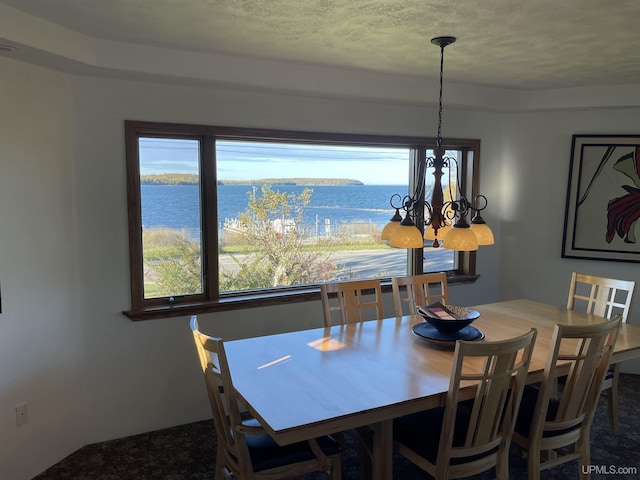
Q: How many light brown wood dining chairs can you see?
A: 6